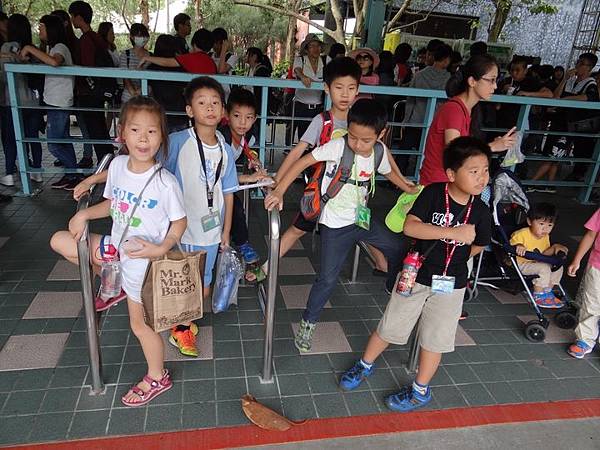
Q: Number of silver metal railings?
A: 3